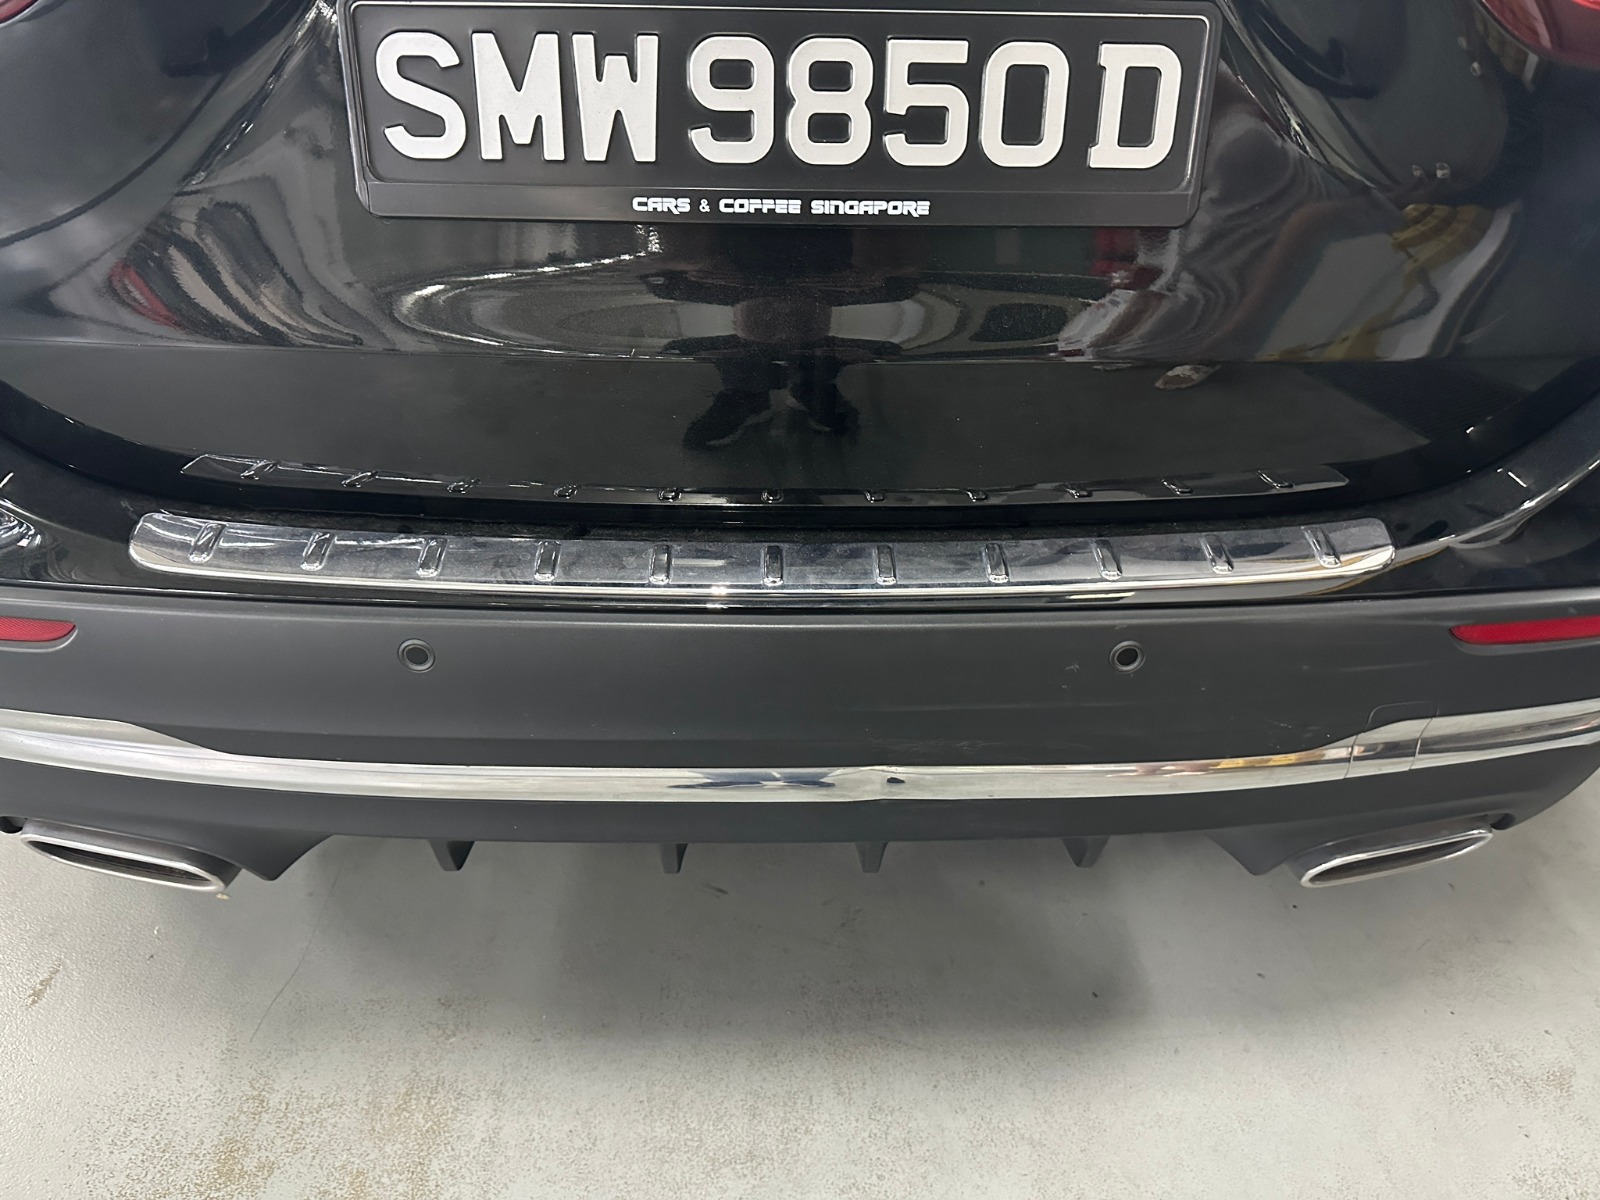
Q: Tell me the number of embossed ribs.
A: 11